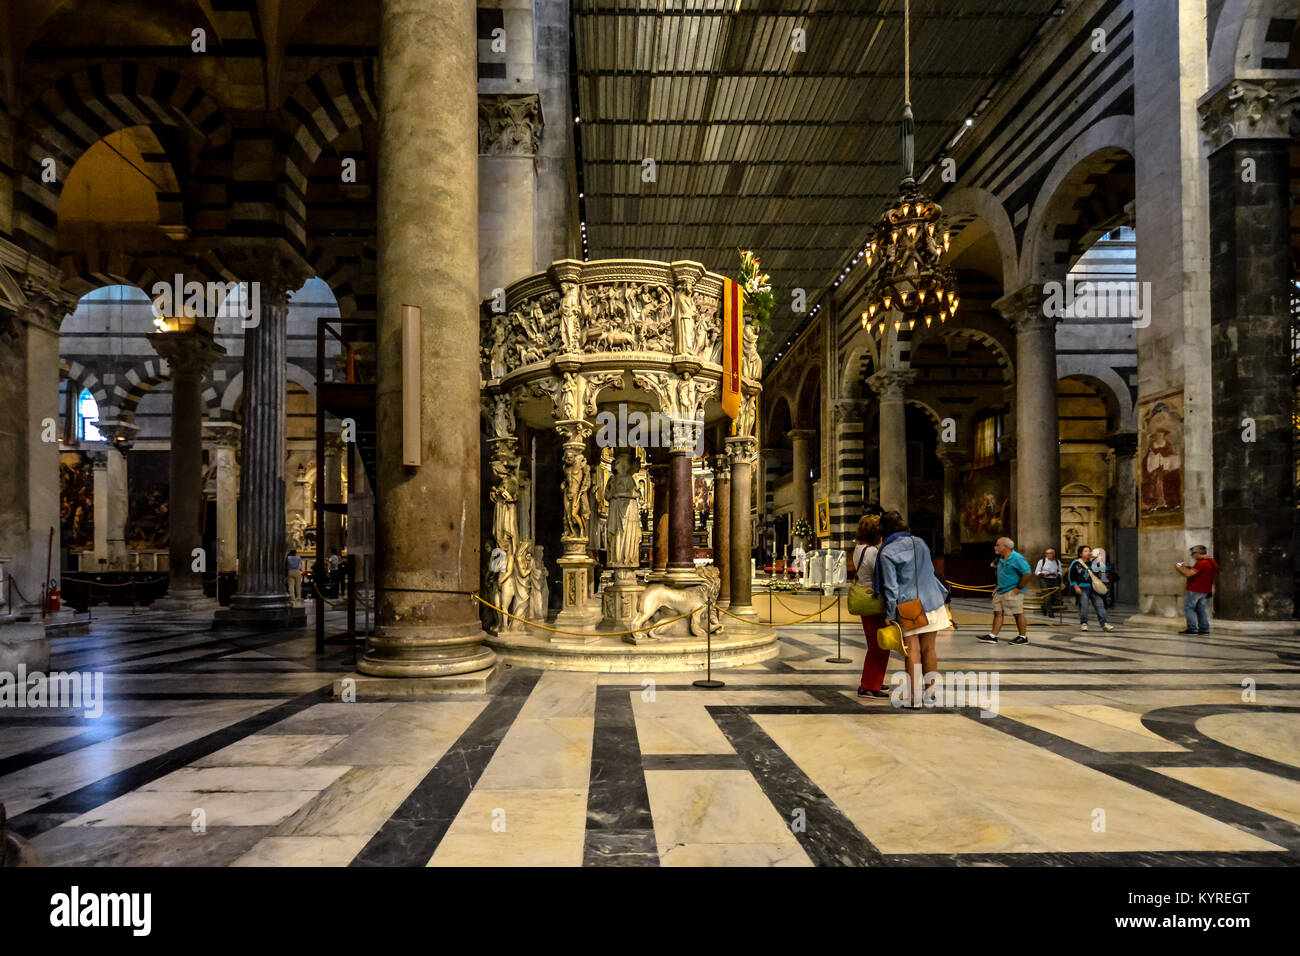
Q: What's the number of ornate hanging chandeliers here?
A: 1